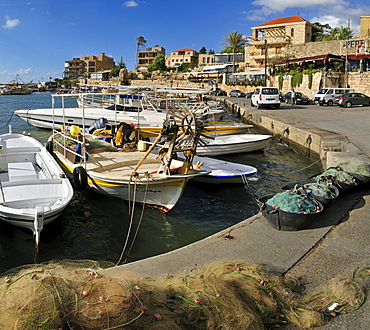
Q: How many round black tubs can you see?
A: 4